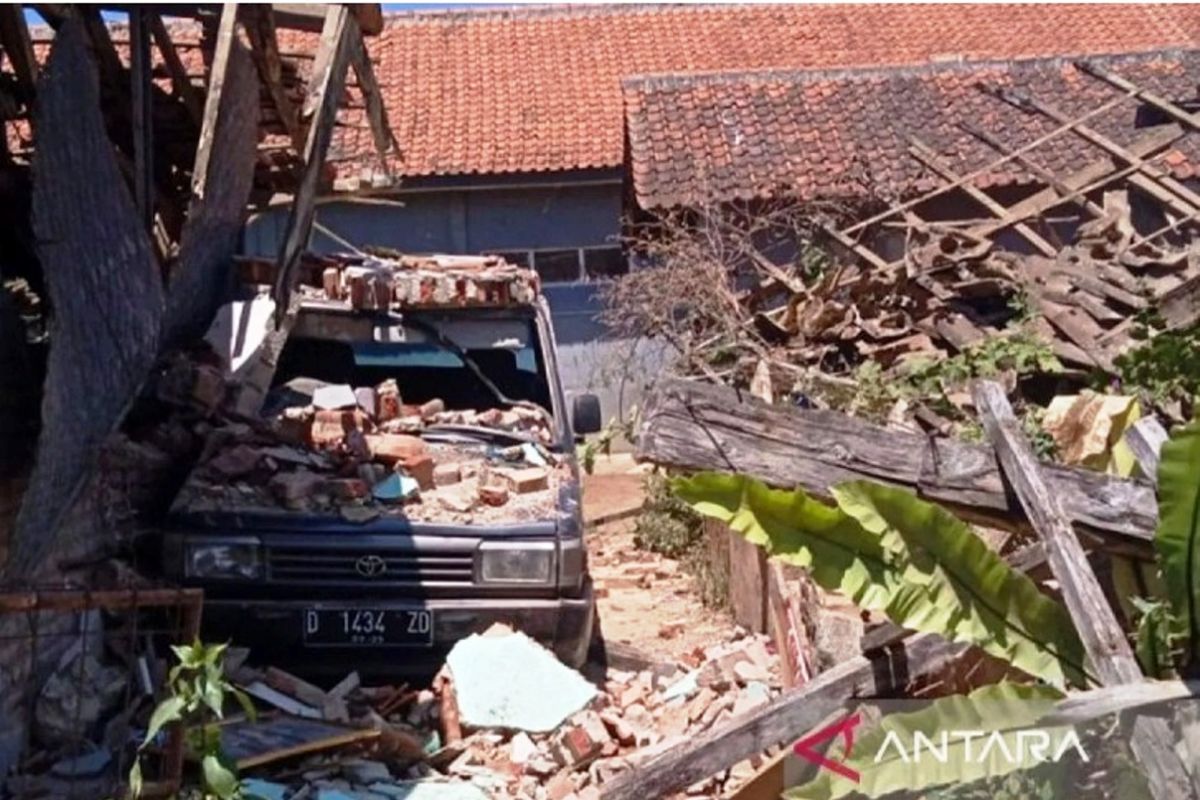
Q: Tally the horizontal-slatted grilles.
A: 1